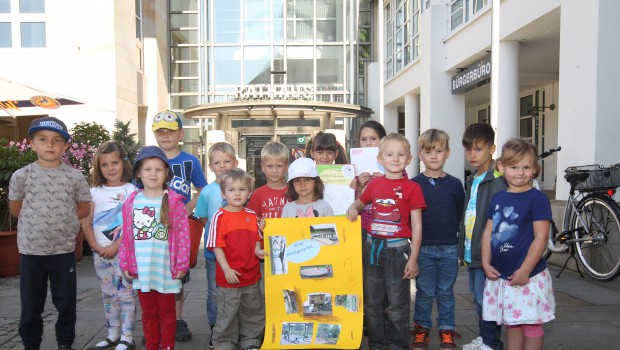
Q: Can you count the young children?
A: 14